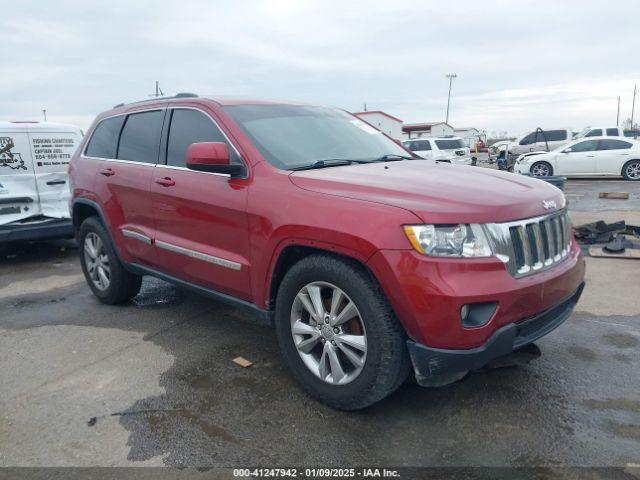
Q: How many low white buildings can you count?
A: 3